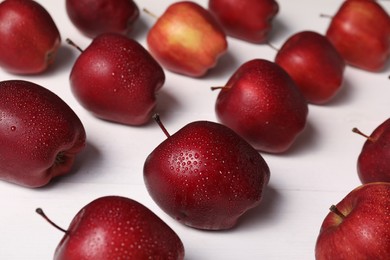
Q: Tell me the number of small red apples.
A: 13